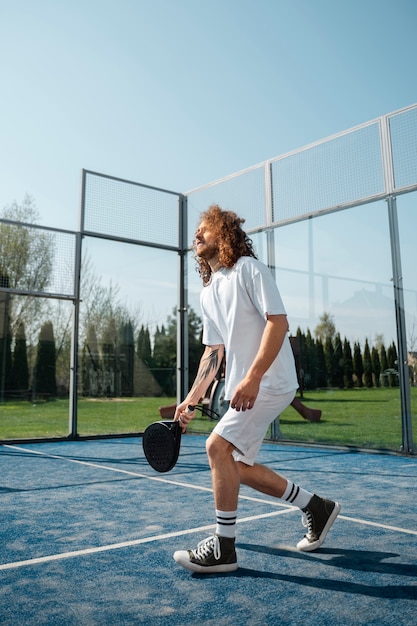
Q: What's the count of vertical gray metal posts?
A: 4